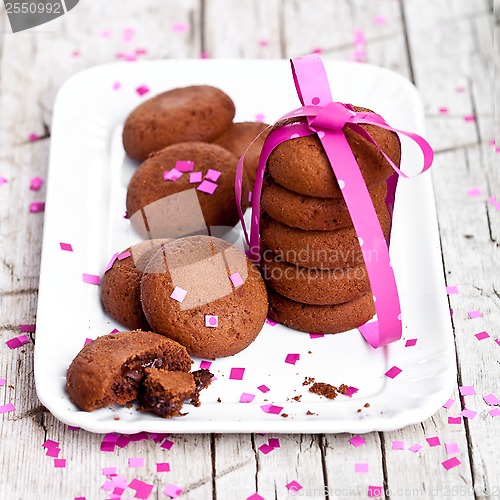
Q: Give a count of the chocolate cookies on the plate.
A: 11